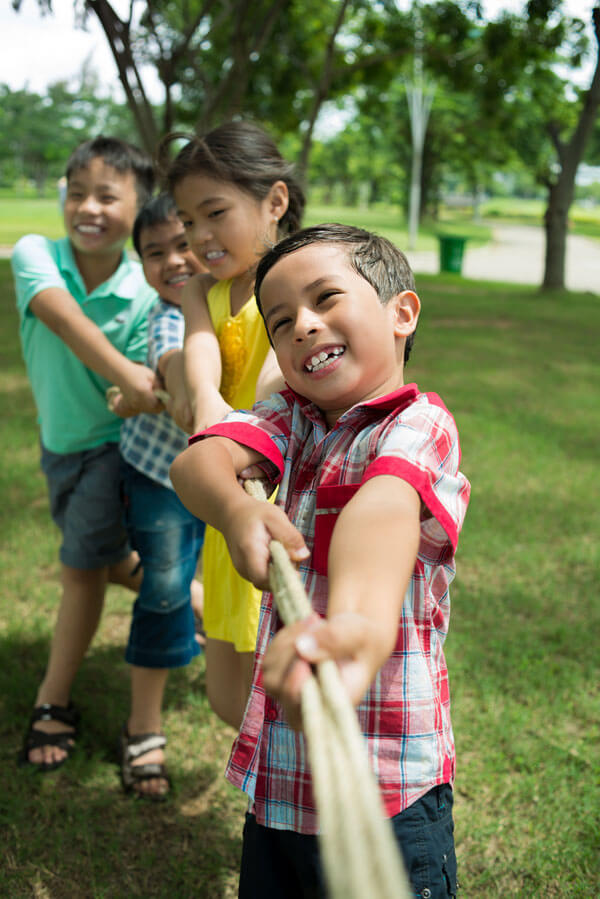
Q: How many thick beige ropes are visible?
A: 1